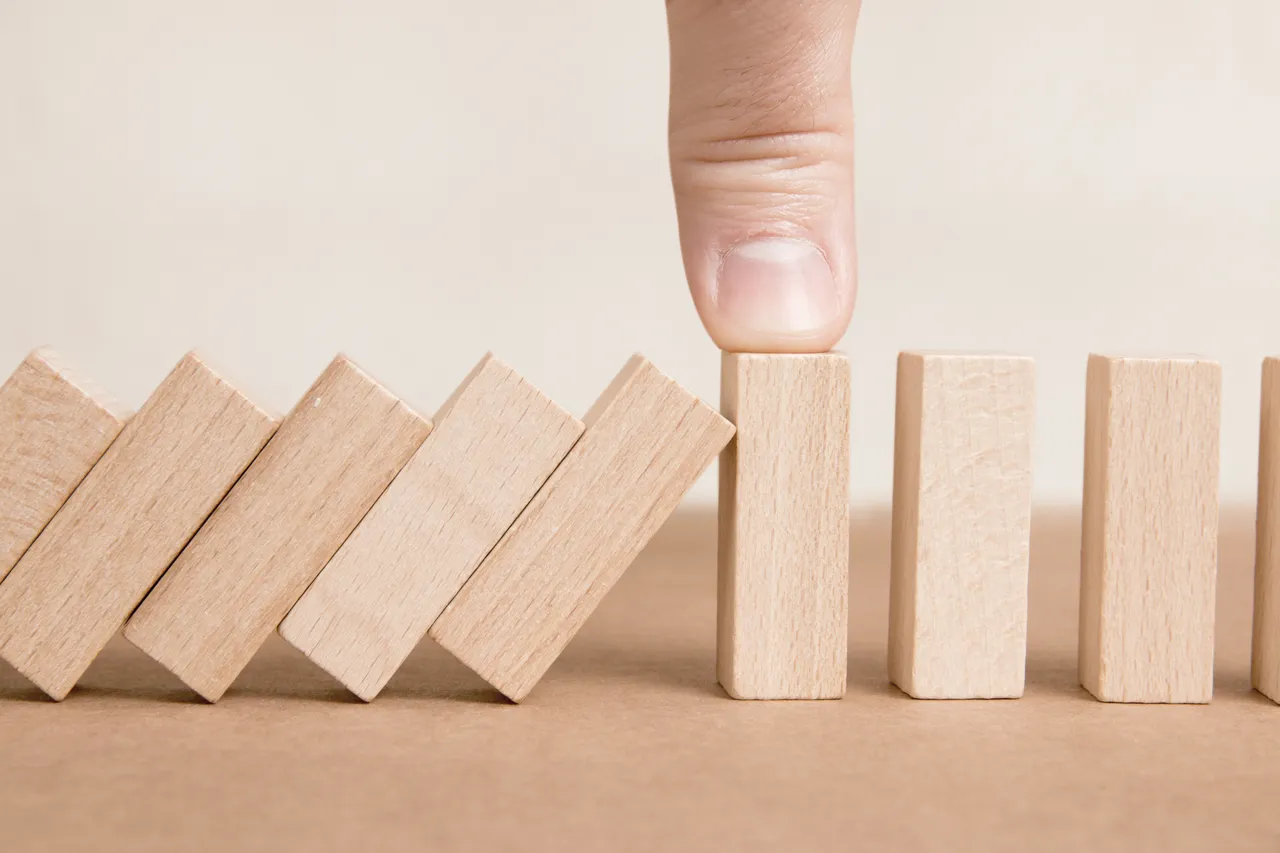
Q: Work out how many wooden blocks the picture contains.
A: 9